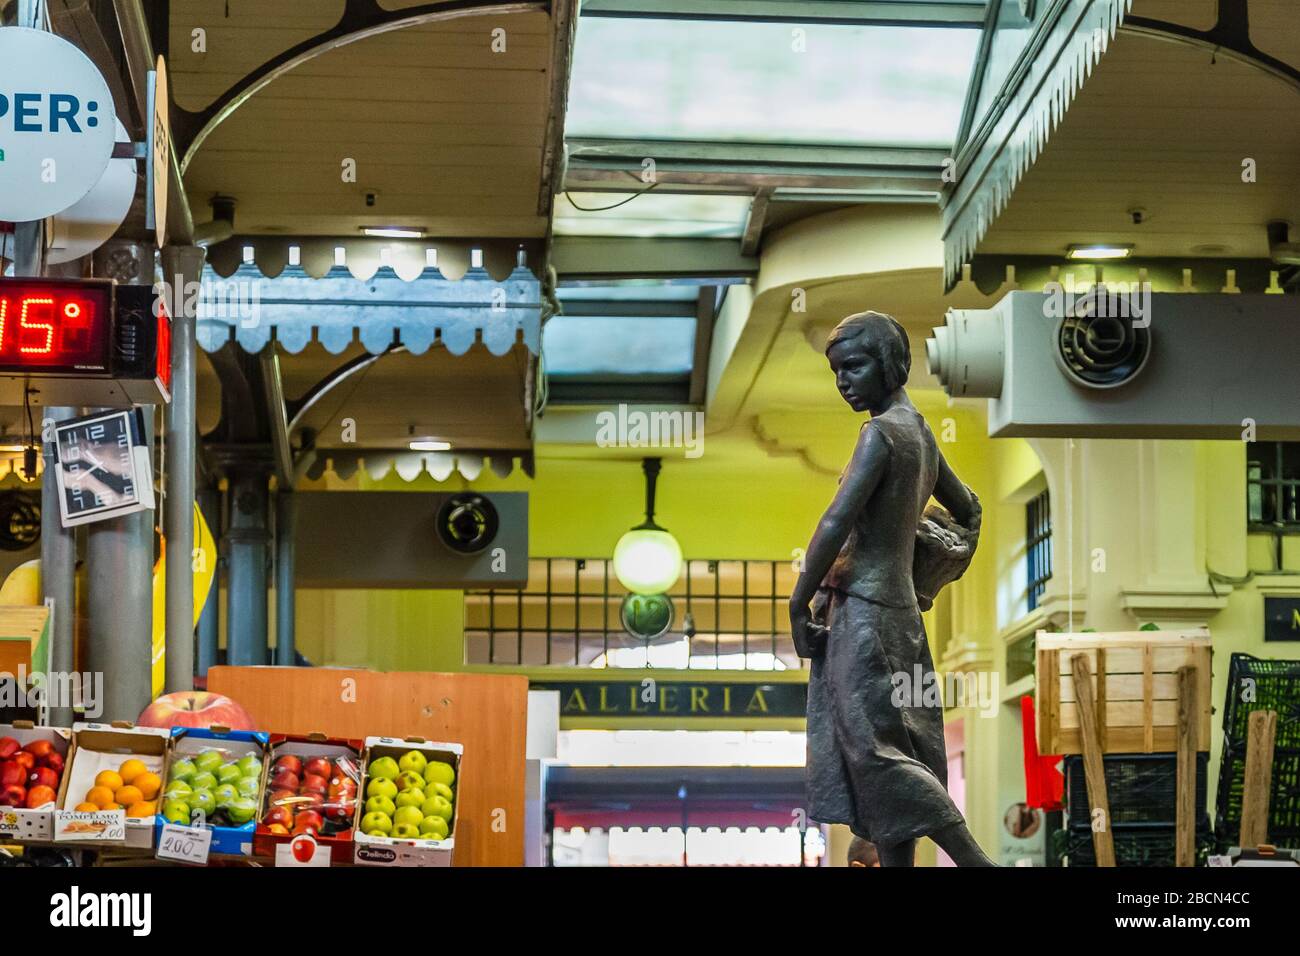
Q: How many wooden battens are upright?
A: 3